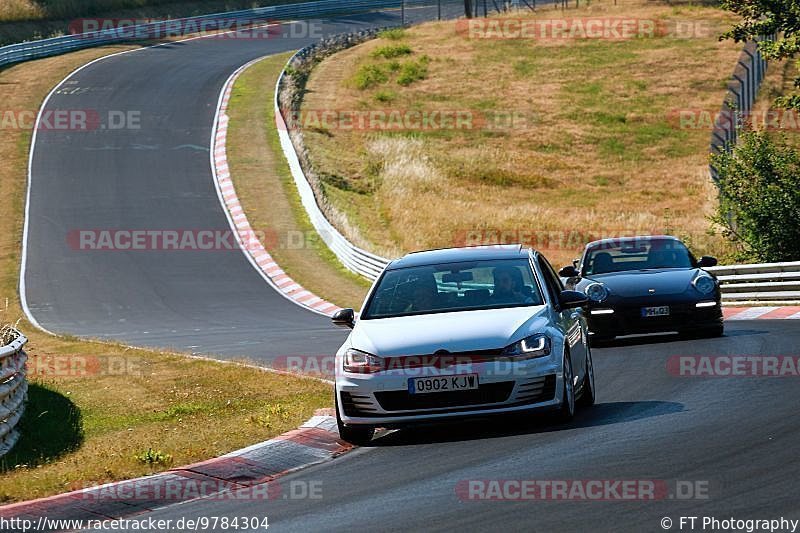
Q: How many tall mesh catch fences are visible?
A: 1